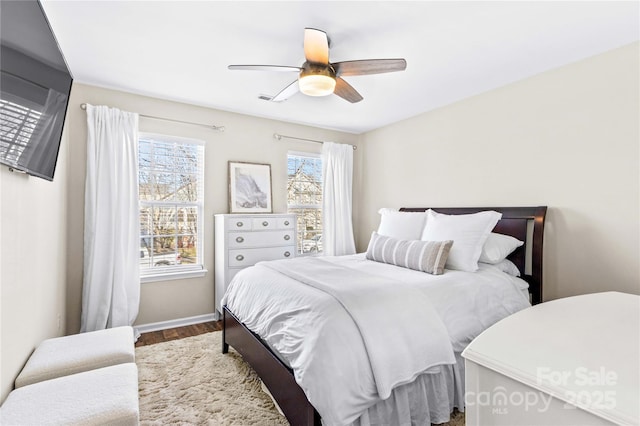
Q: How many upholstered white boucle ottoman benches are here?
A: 2